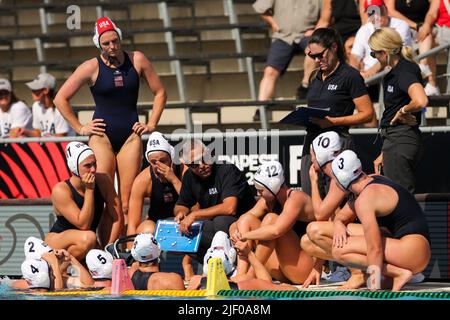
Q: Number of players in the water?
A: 6